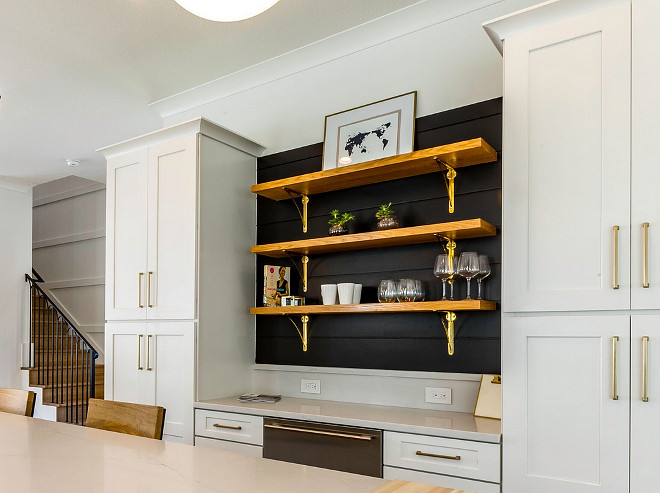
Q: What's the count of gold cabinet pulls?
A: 10